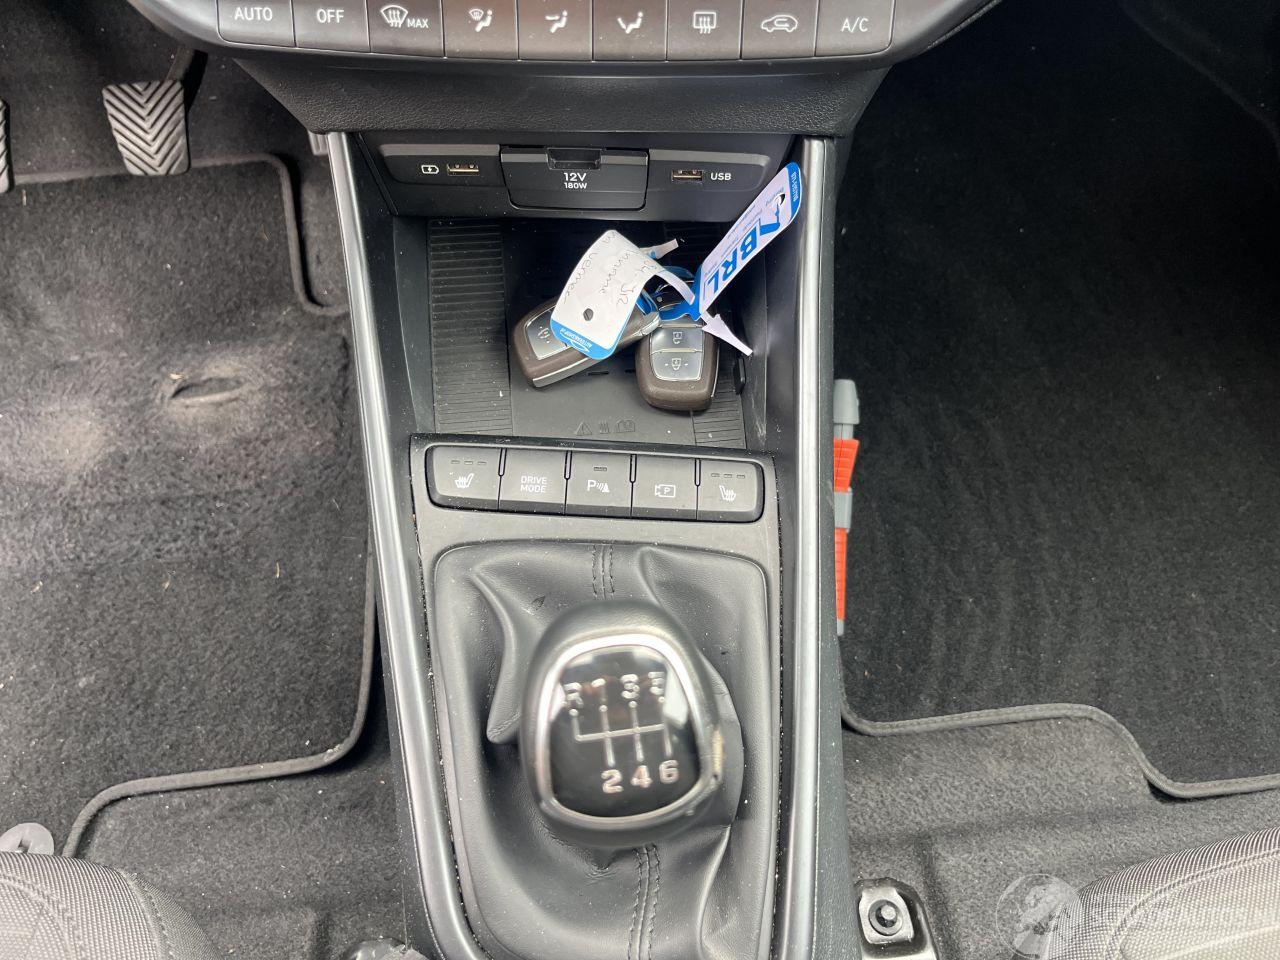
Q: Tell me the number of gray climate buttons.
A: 9